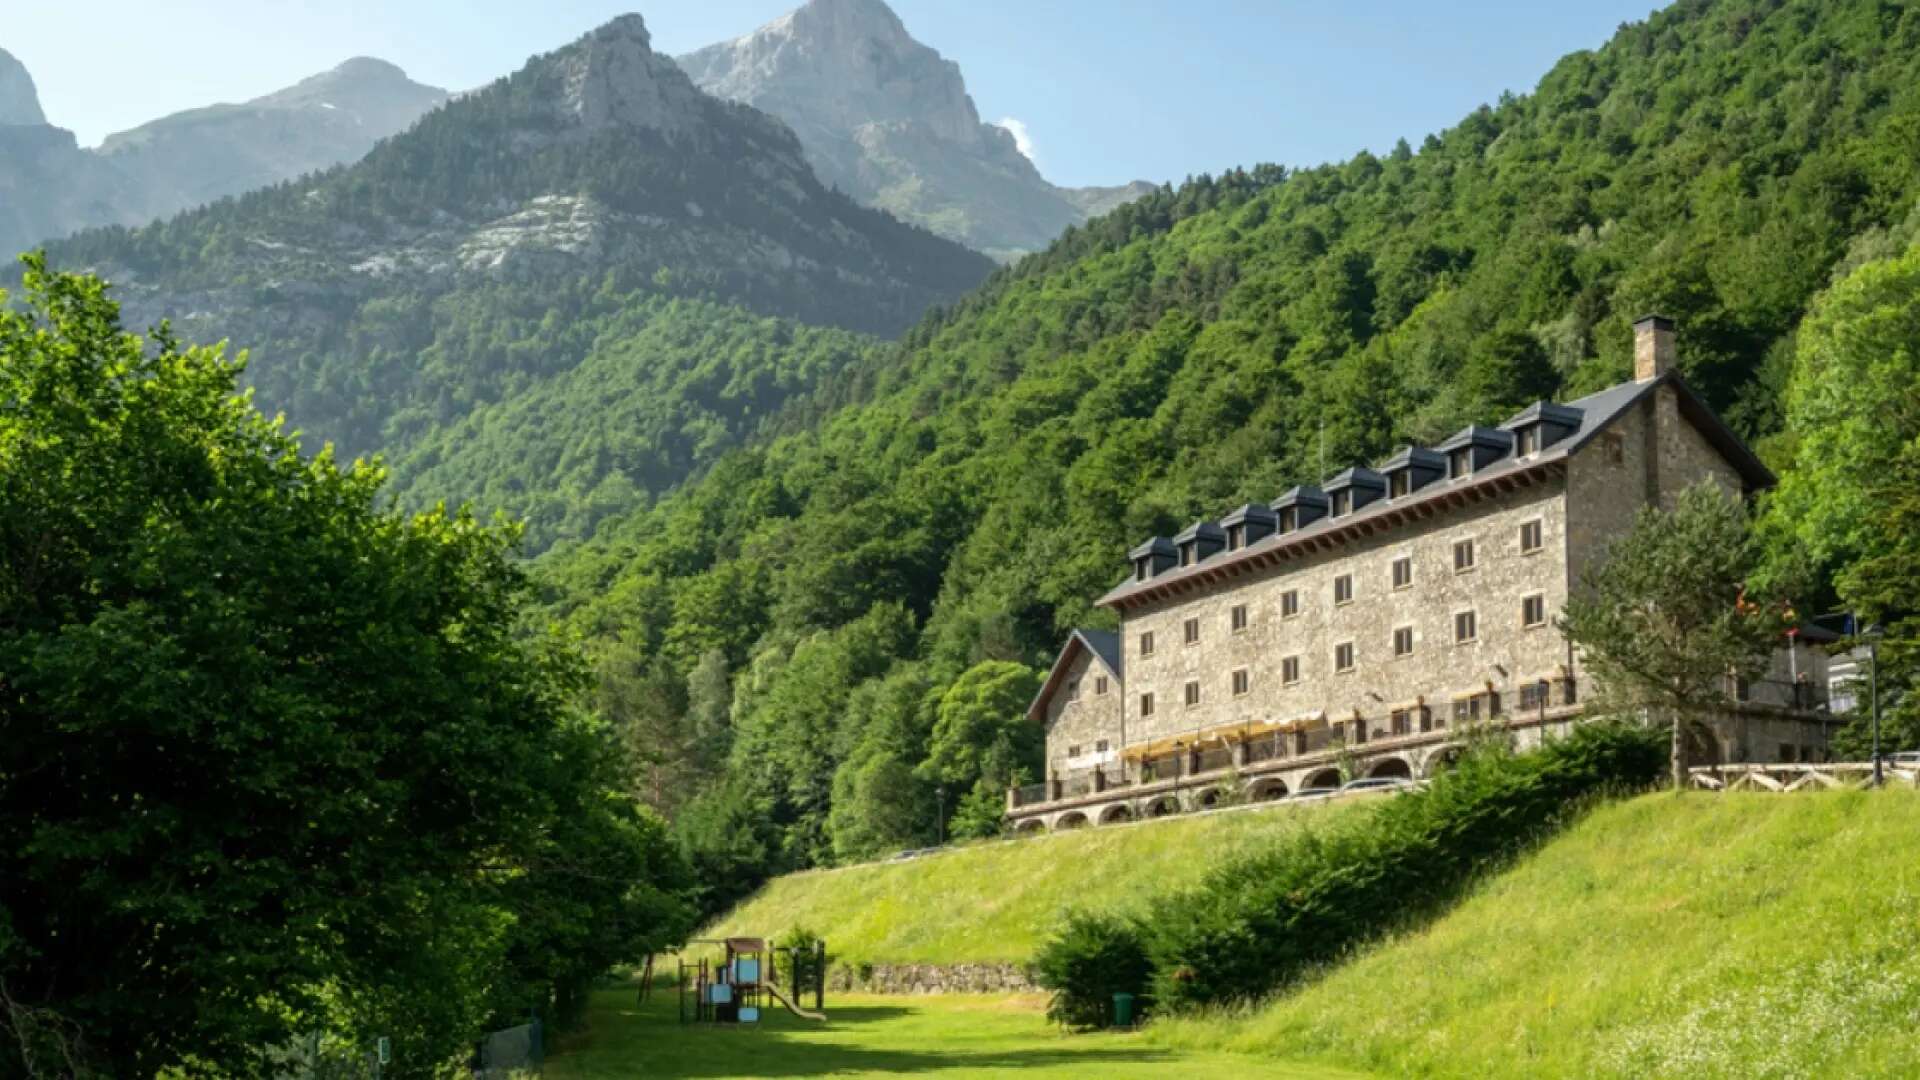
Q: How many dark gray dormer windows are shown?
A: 8